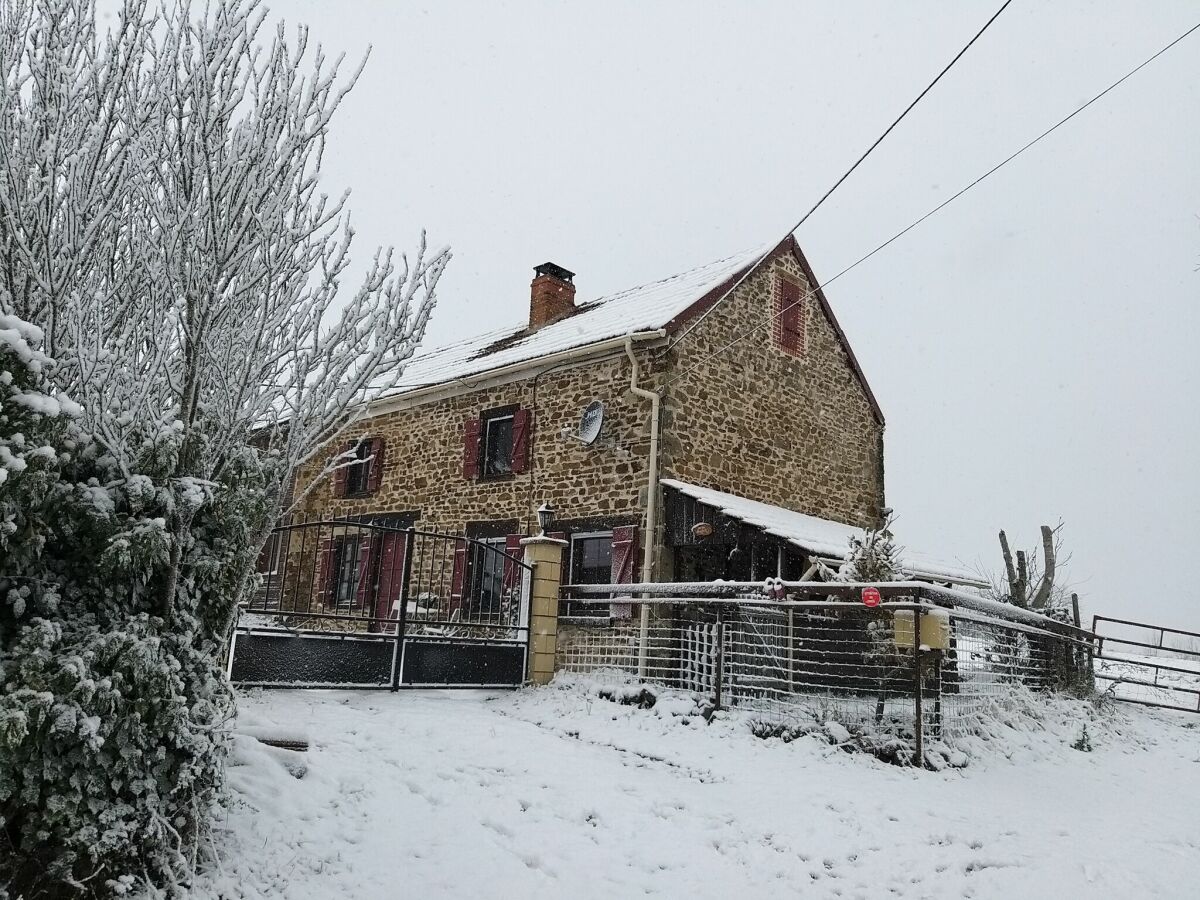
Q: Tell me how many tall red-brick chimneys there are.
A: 1